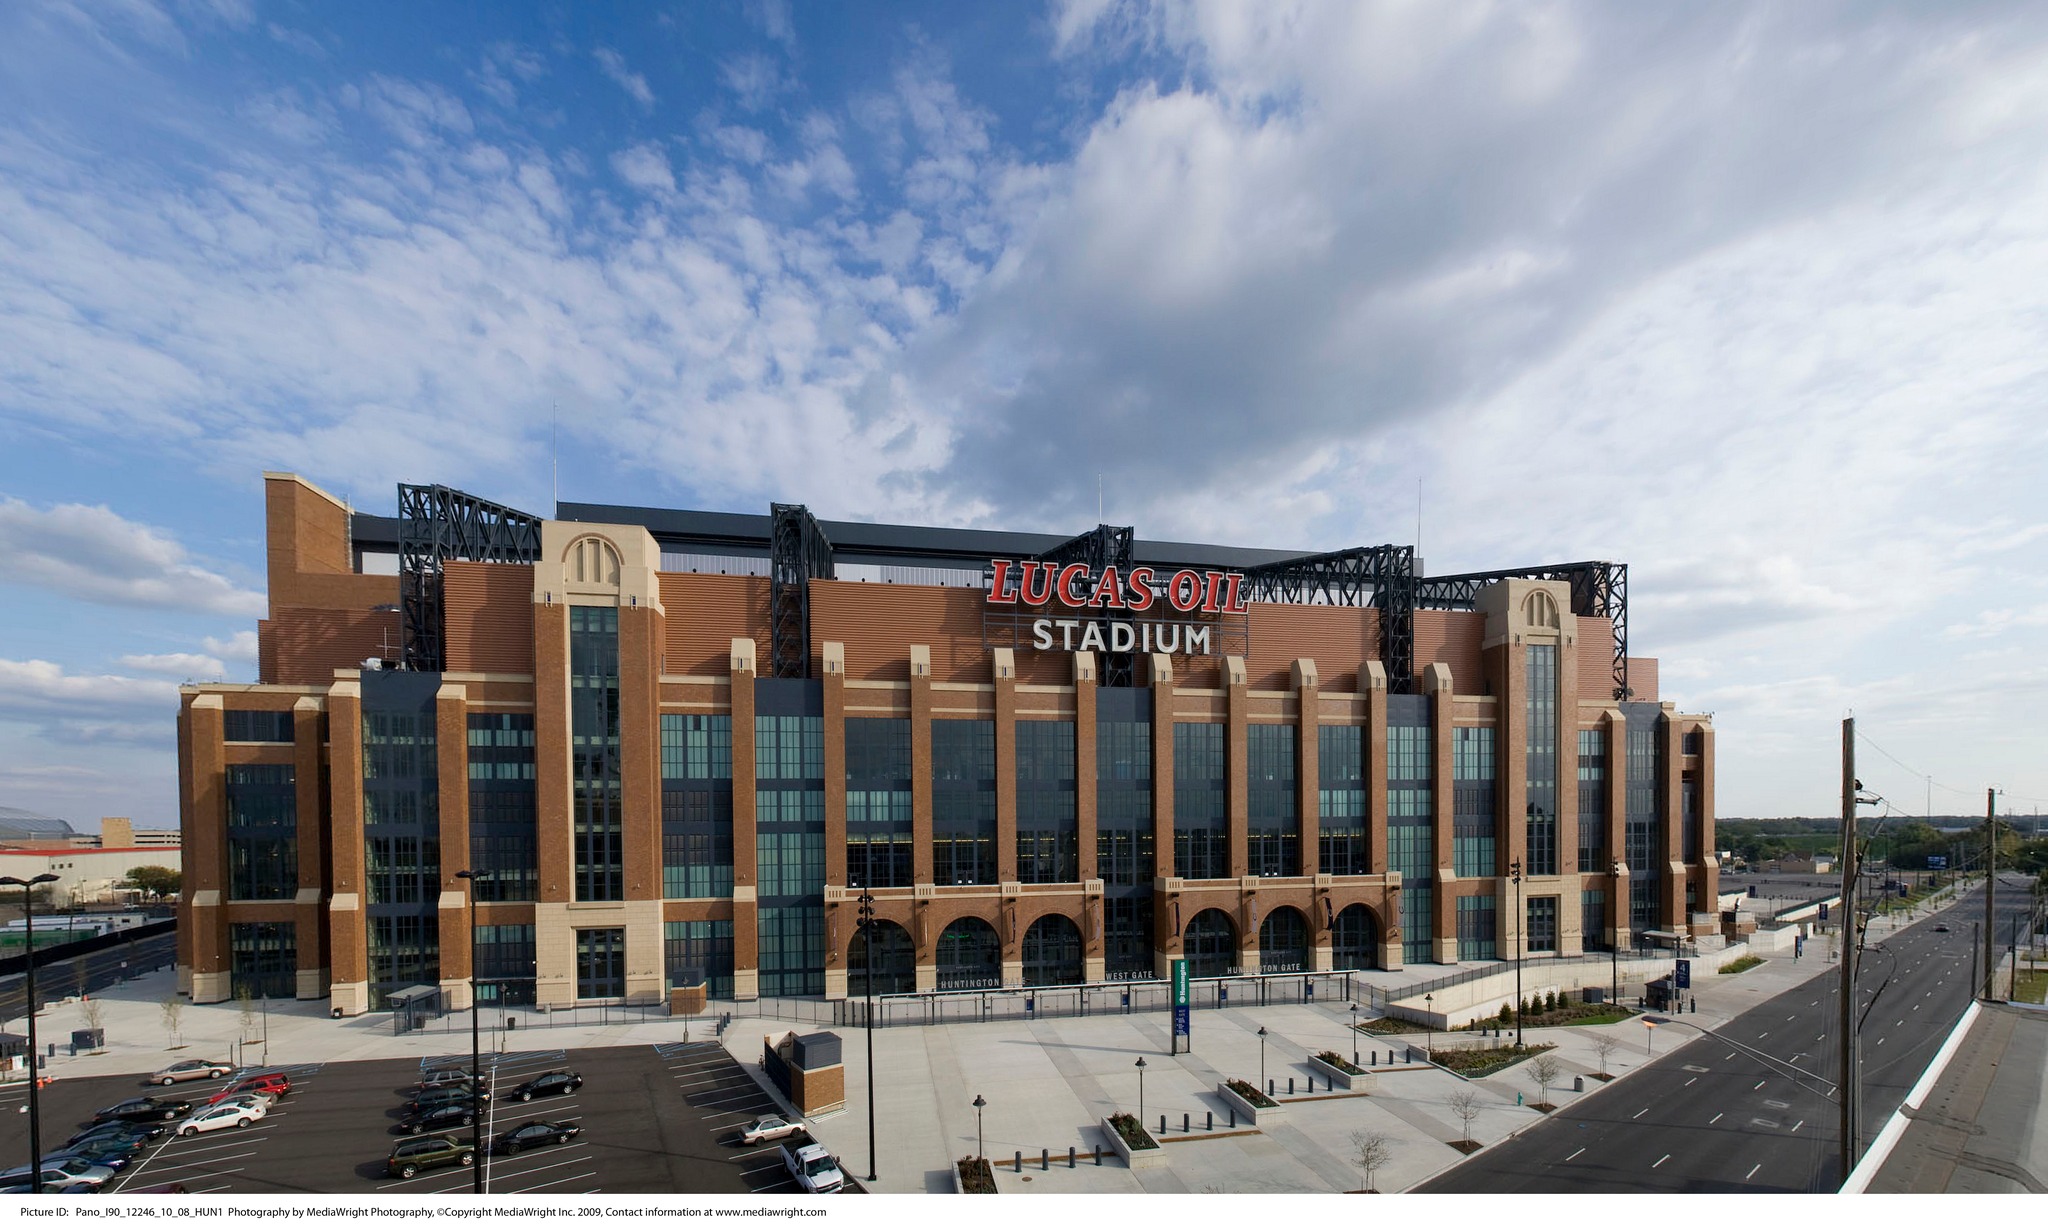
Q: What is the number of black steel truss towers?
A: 5